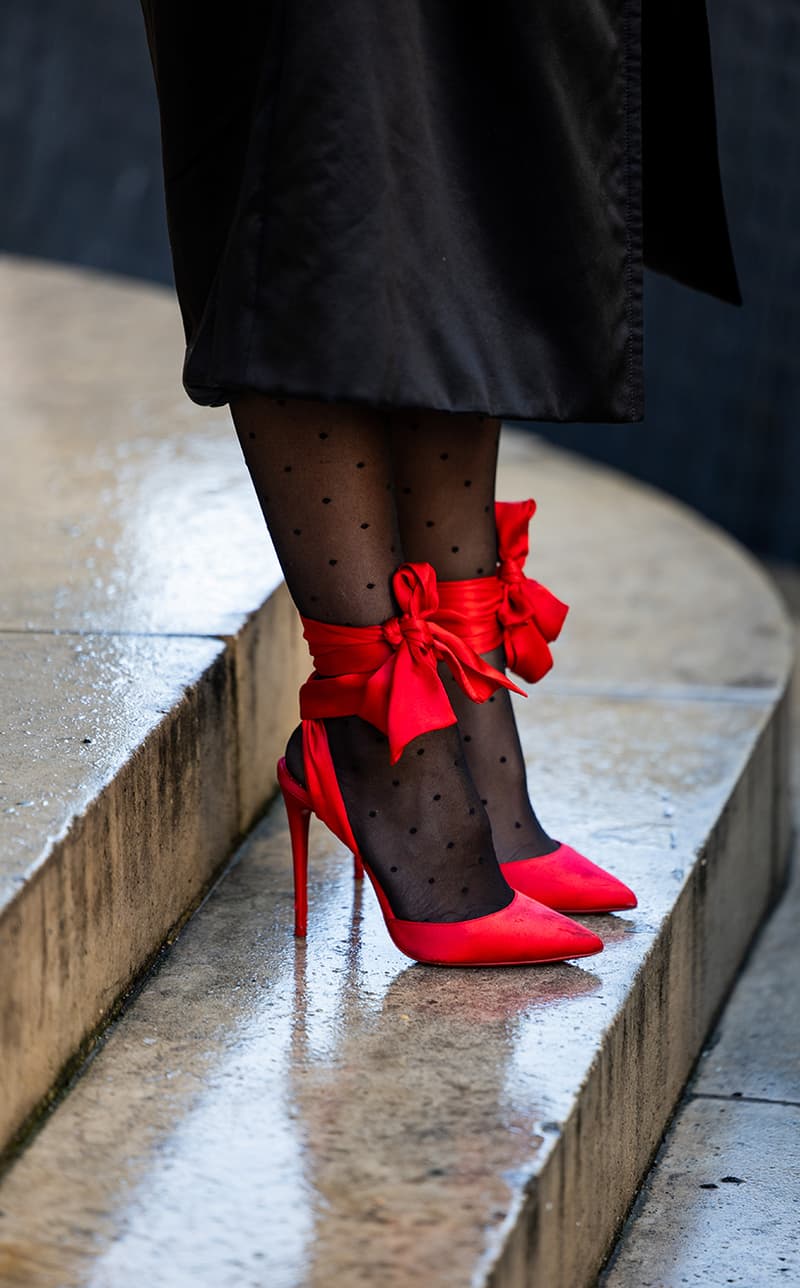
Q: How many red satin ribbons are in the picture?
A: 2